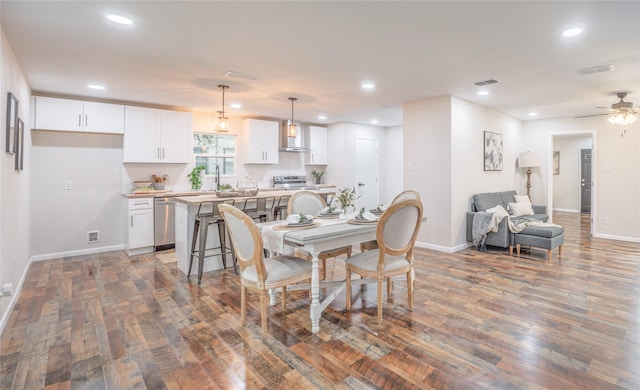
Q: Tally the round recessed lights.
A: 9